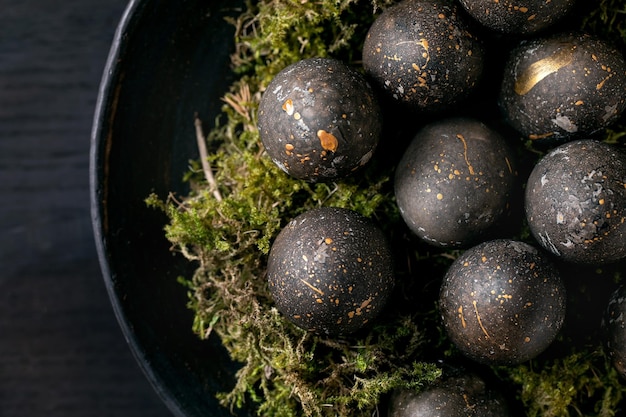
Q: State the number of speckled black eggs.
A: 10